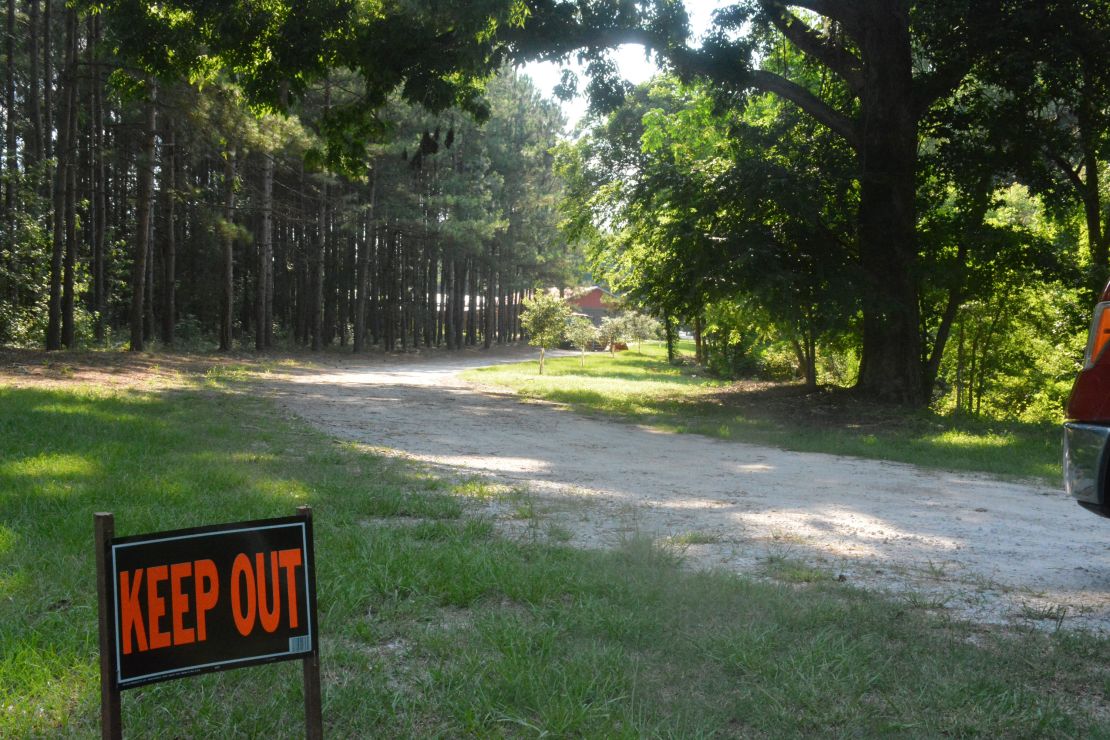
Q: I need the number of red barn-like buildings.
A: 1